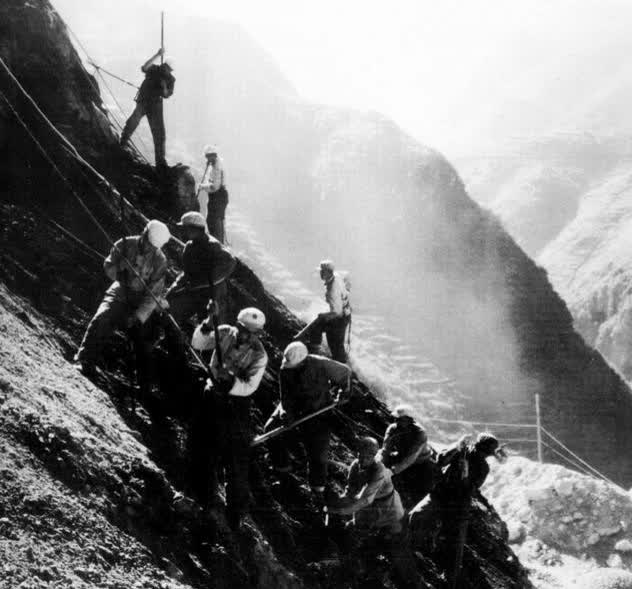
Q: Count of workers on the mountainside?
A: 10